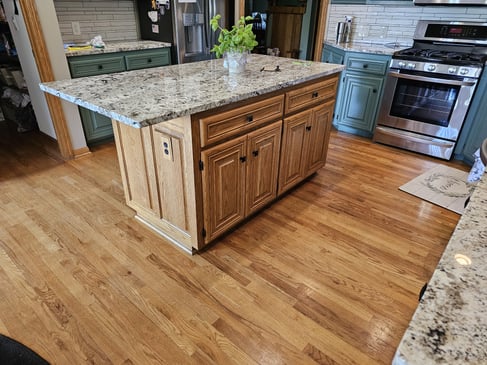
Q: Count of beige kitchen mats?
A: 1